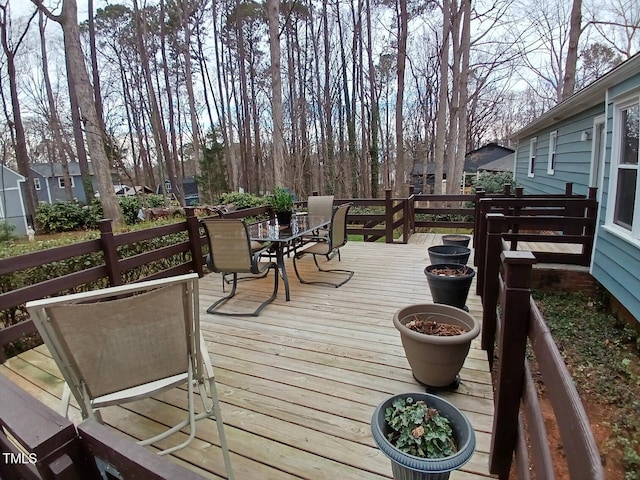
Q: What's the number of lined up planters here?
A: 5